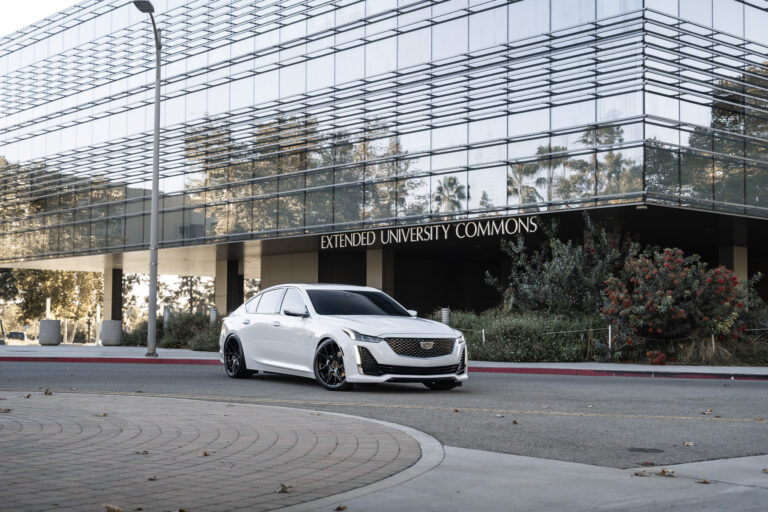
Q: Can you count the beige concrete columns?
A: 4